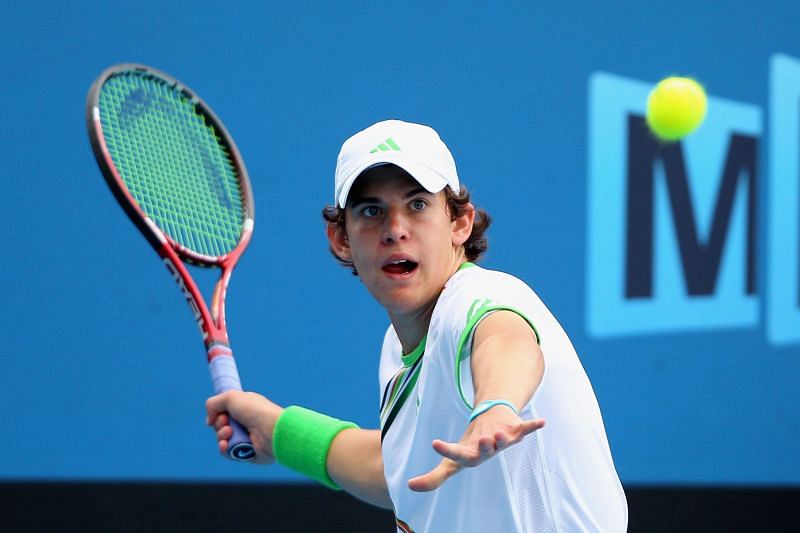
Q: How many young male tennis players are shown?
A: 1